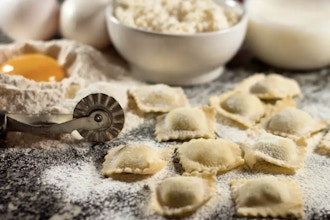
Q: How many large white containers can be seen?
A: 2